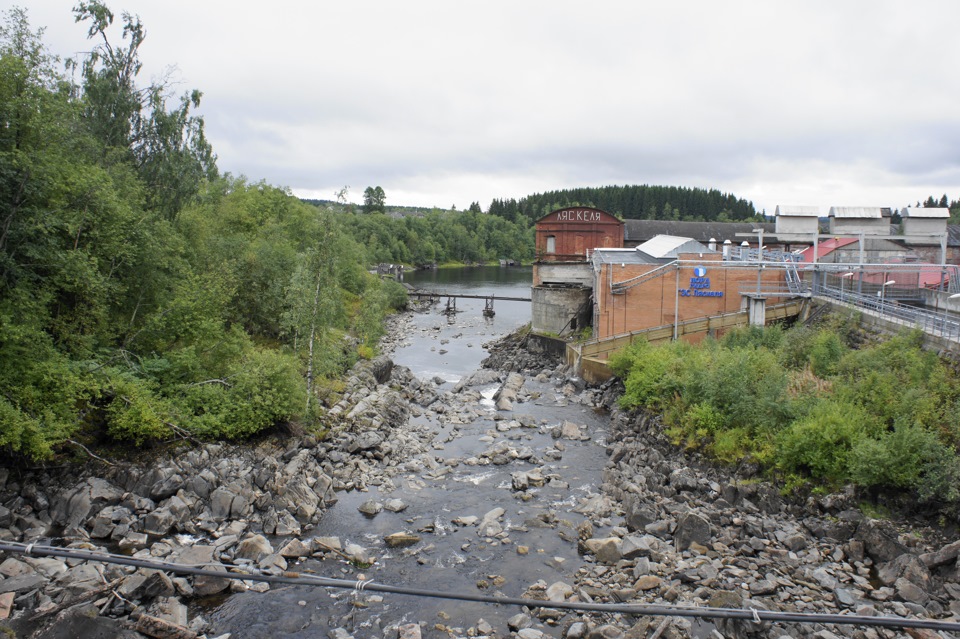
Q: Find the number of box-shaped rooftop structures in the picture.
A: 3